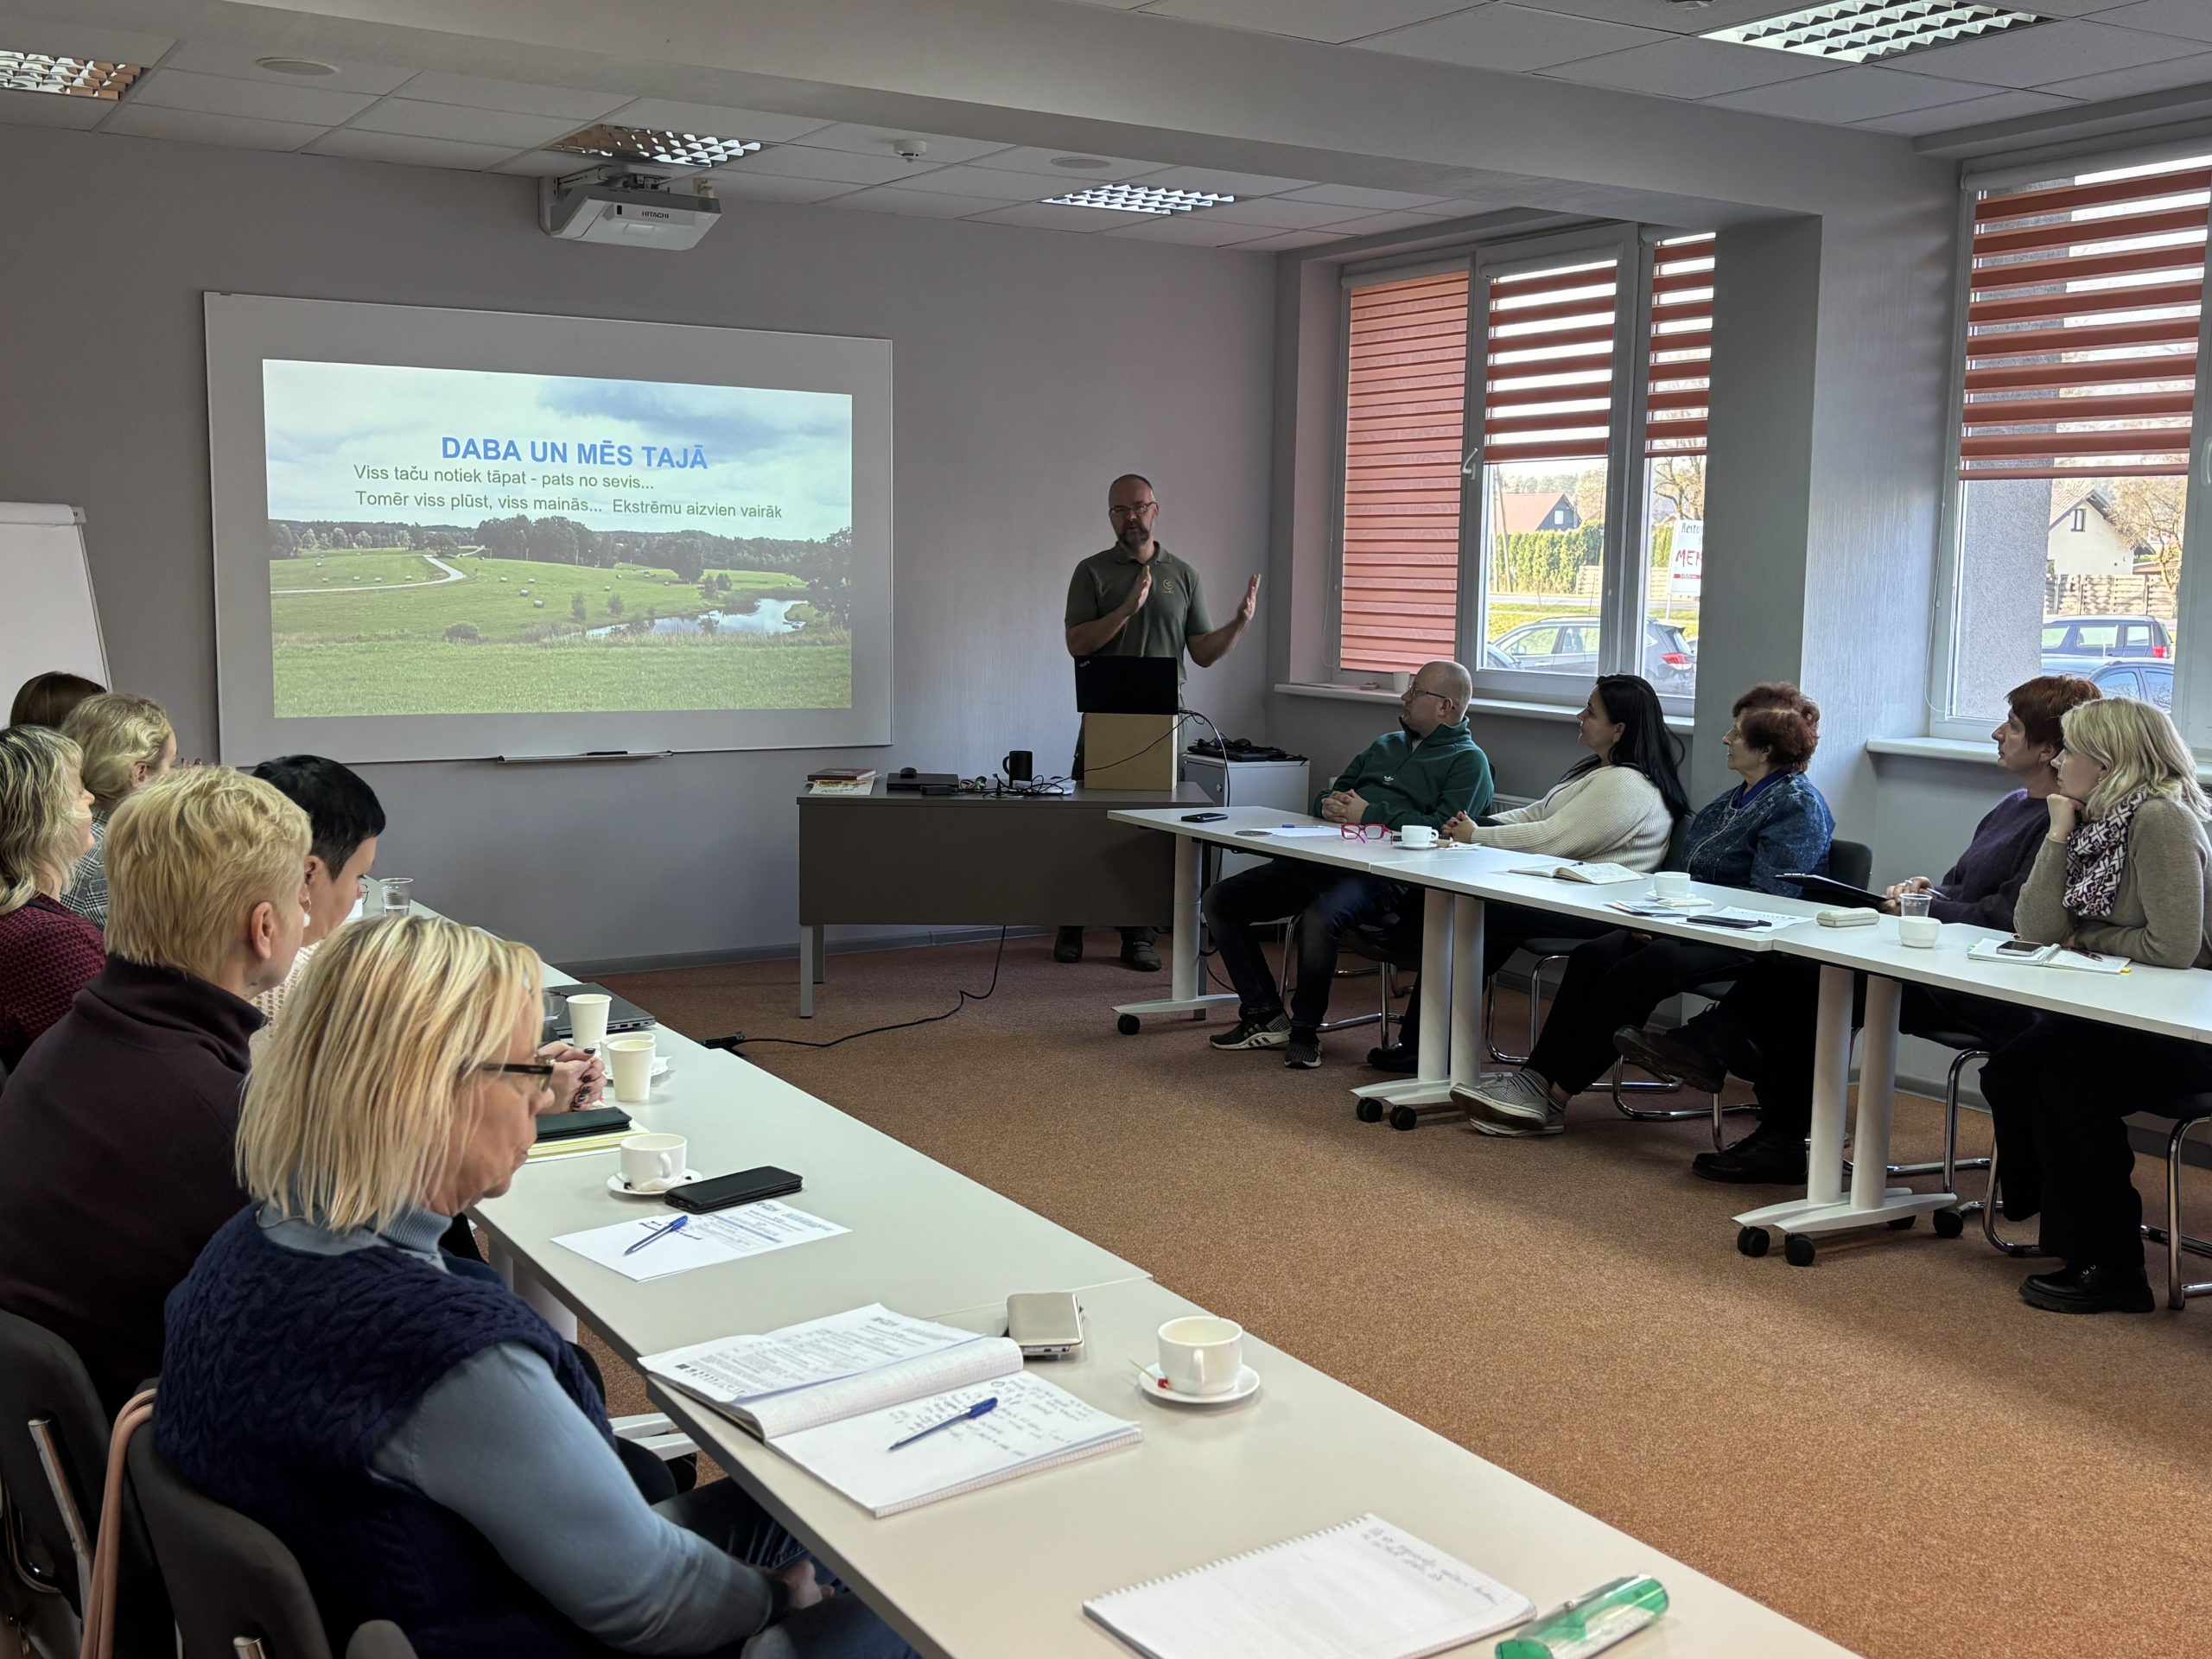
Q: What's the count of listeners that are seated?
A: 11